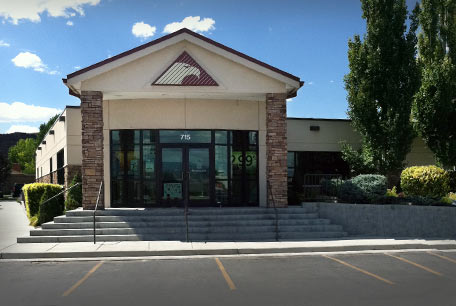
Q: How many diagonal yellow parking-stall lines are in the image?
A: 5